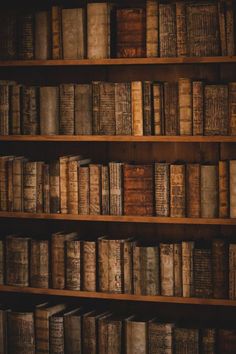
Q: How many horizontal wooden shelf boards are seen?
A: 4